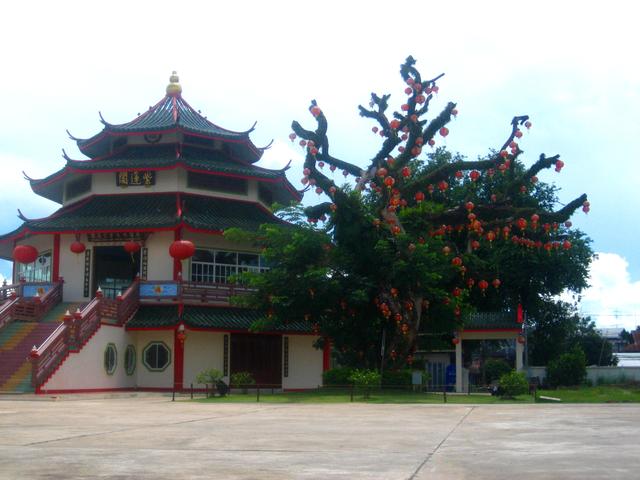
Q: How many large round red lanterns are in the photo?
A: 4